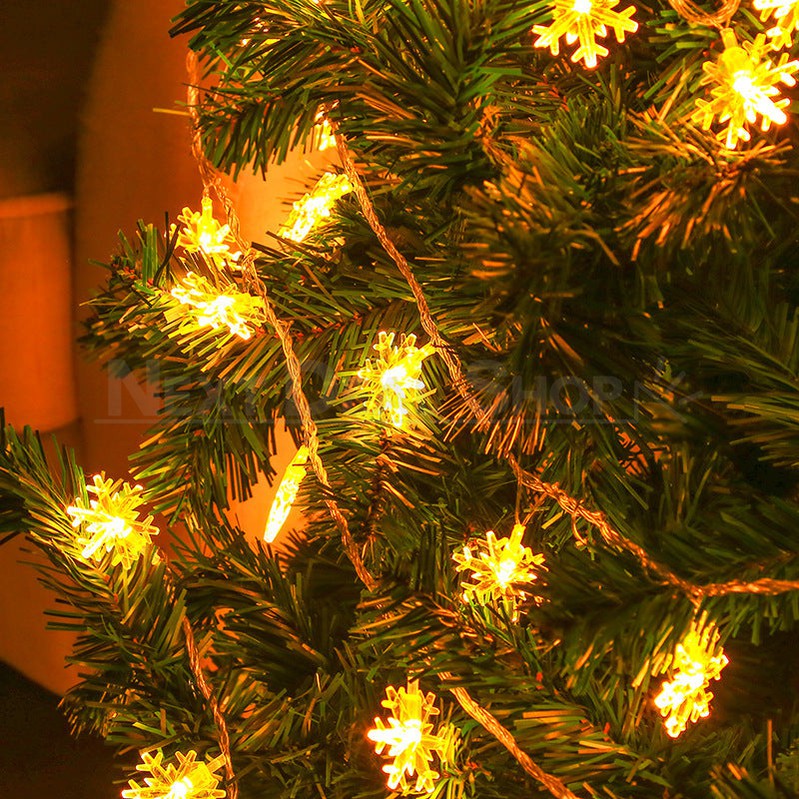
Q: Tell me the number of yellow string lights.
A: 14